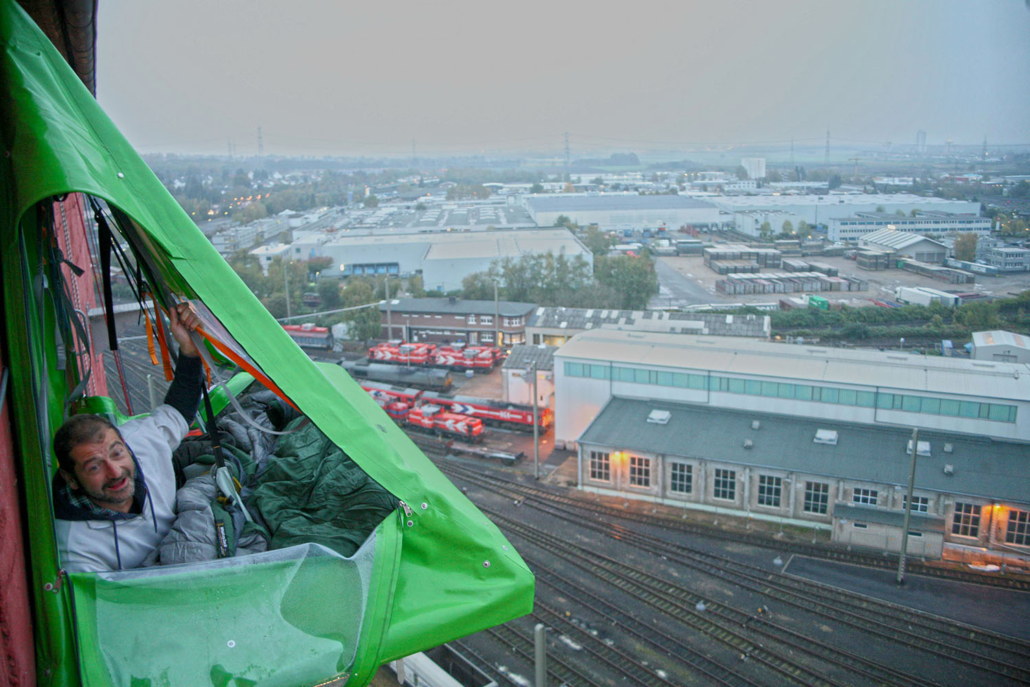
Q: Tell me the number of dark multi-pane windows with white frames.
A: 10